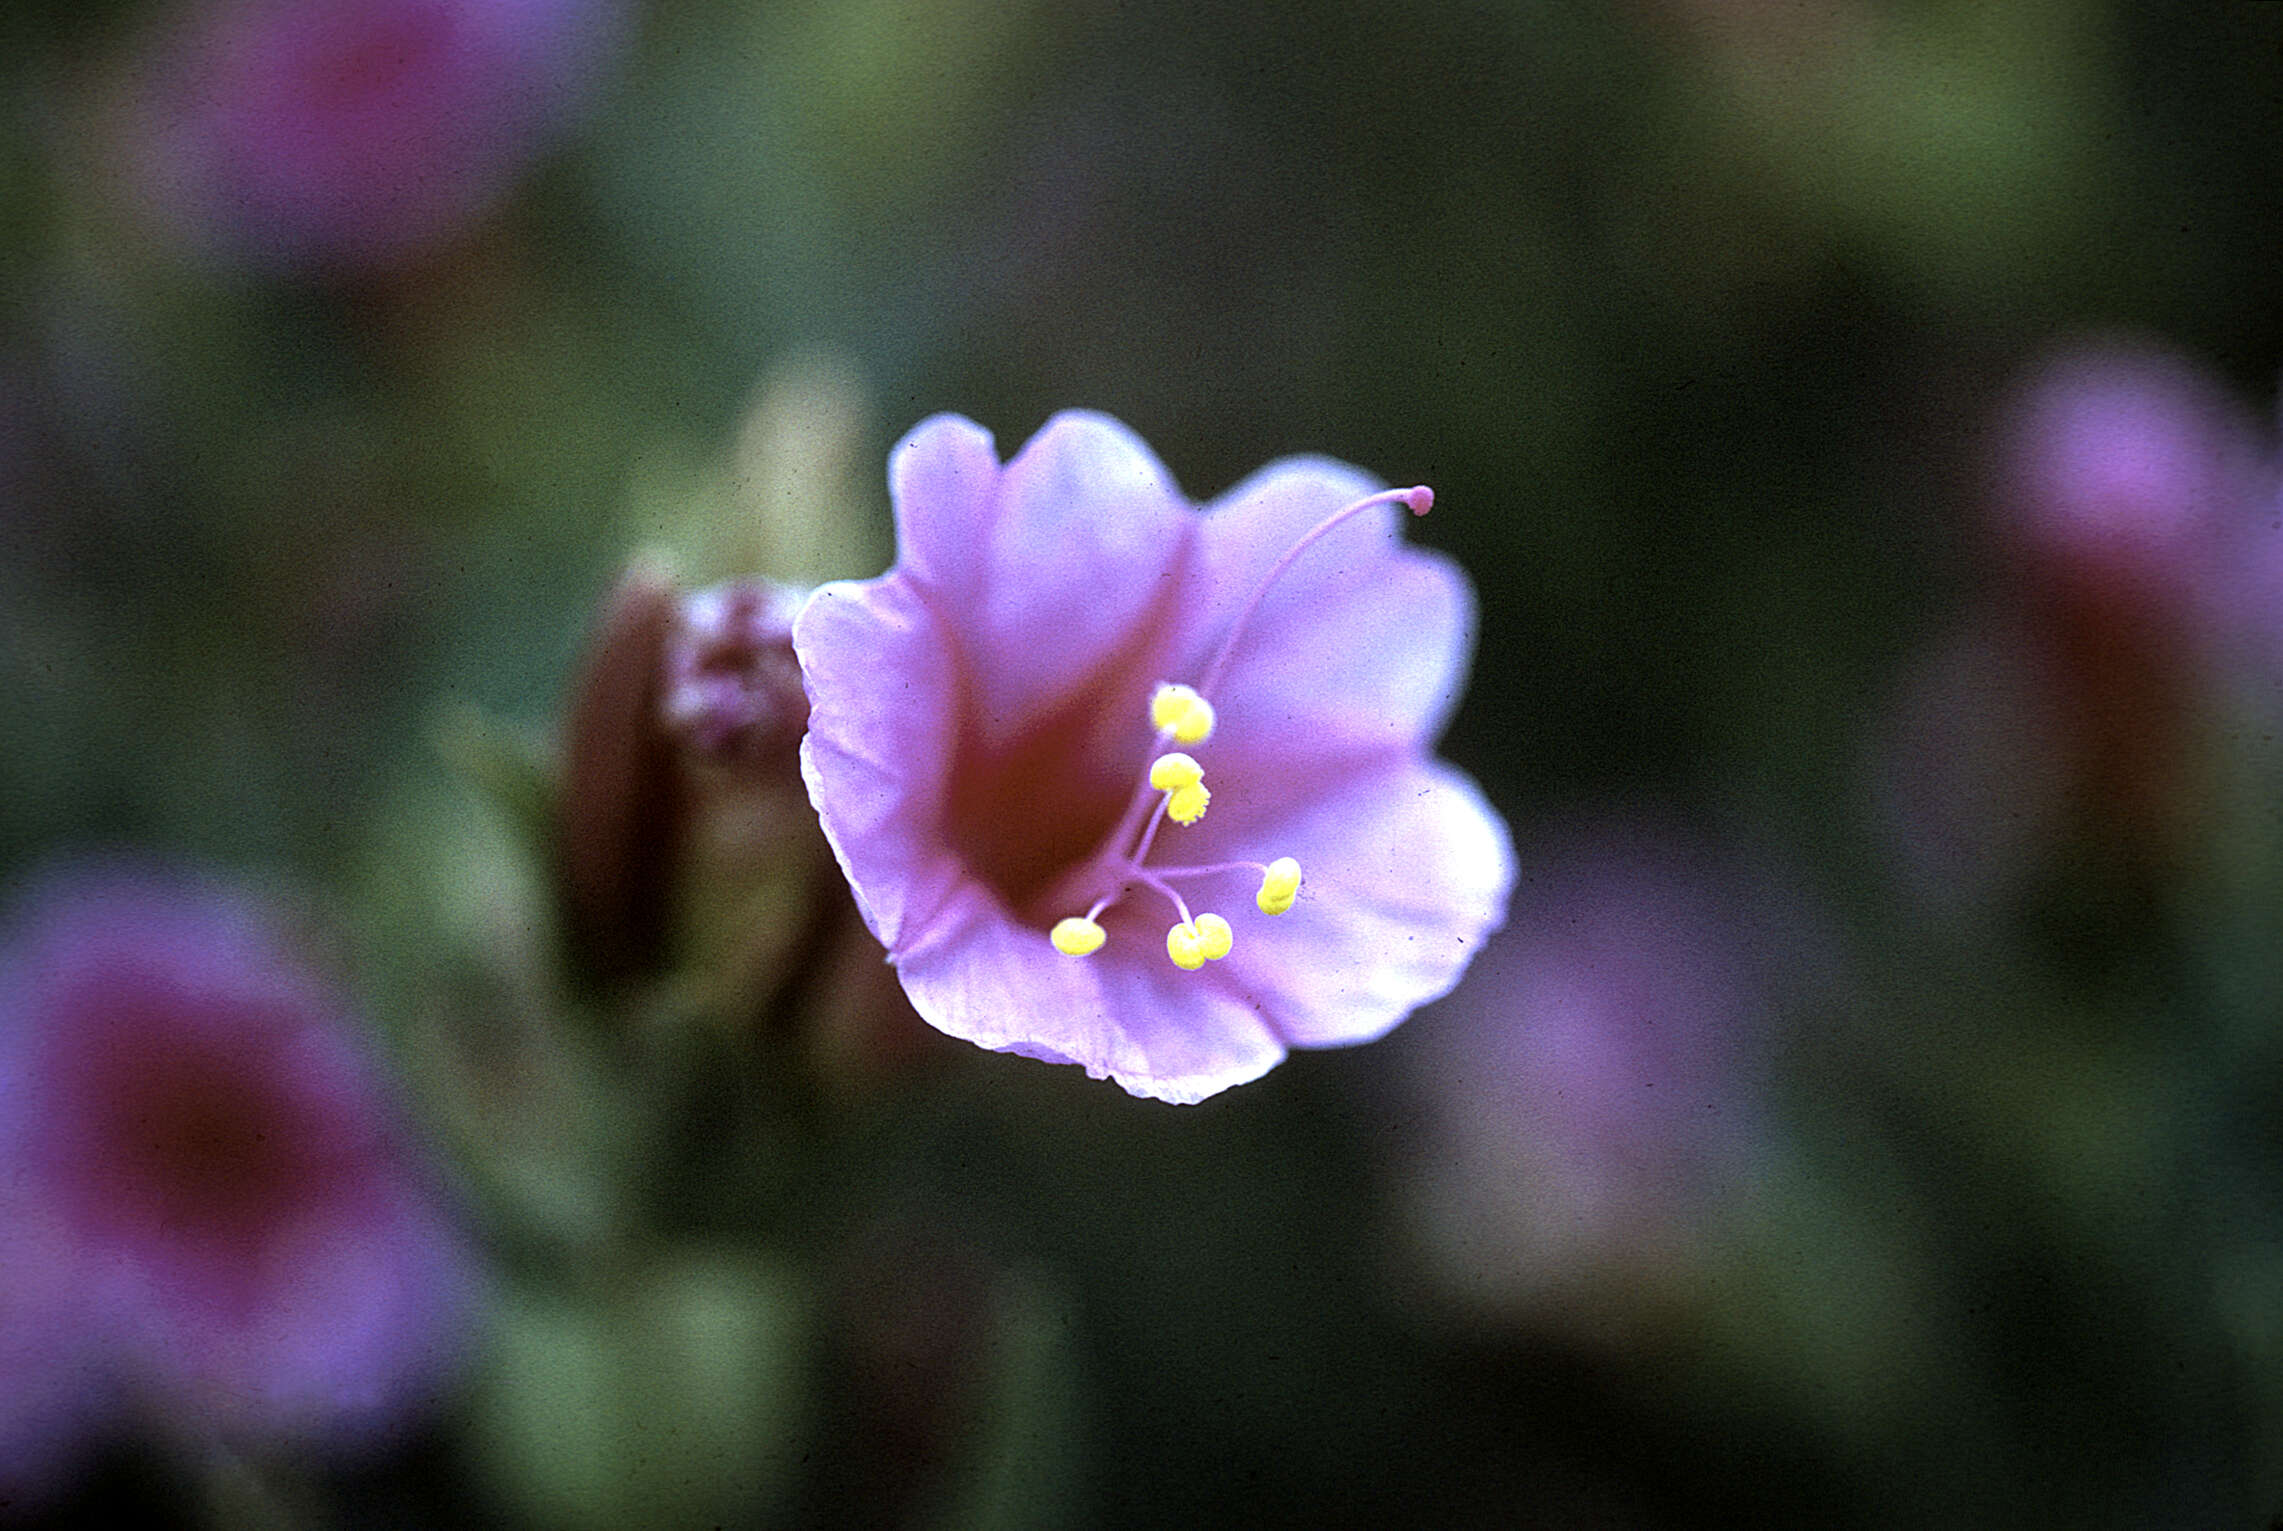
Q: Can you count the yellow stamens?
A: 5